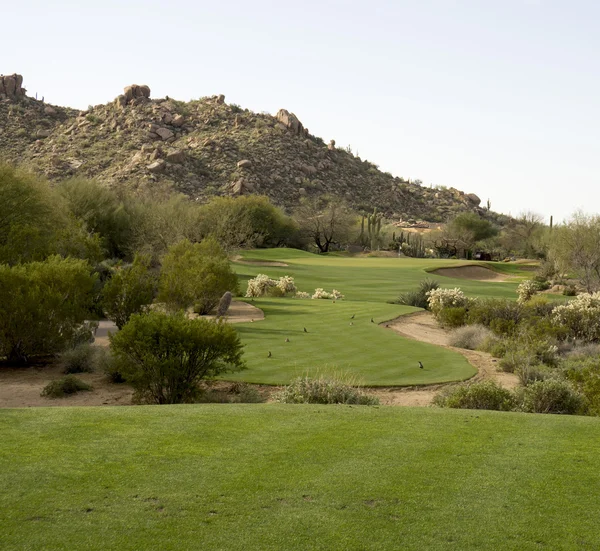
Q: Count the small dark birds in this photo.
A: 5